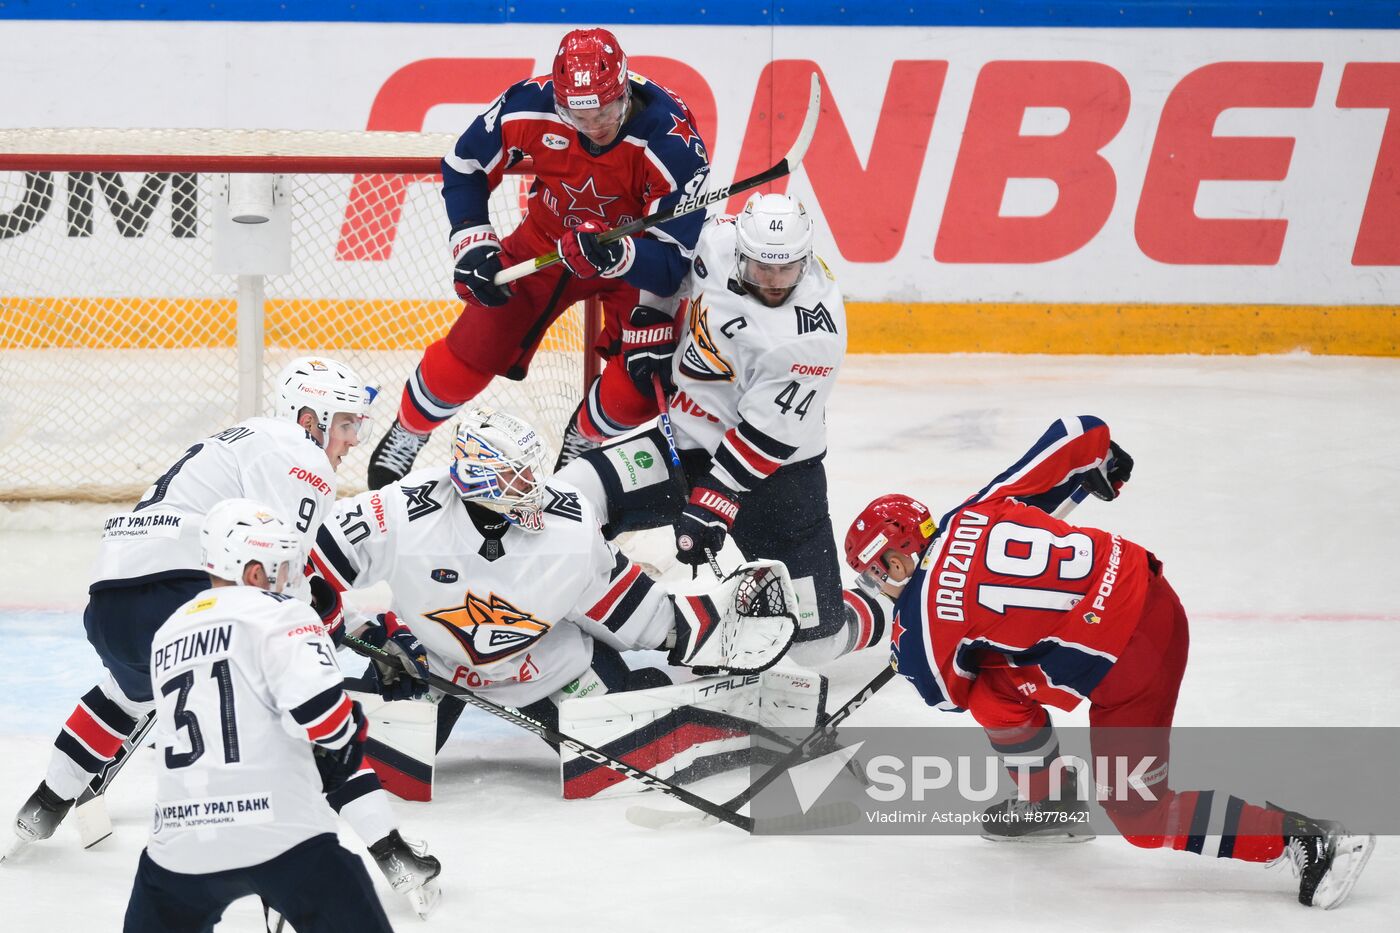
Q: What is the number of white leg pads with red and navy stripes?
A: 2